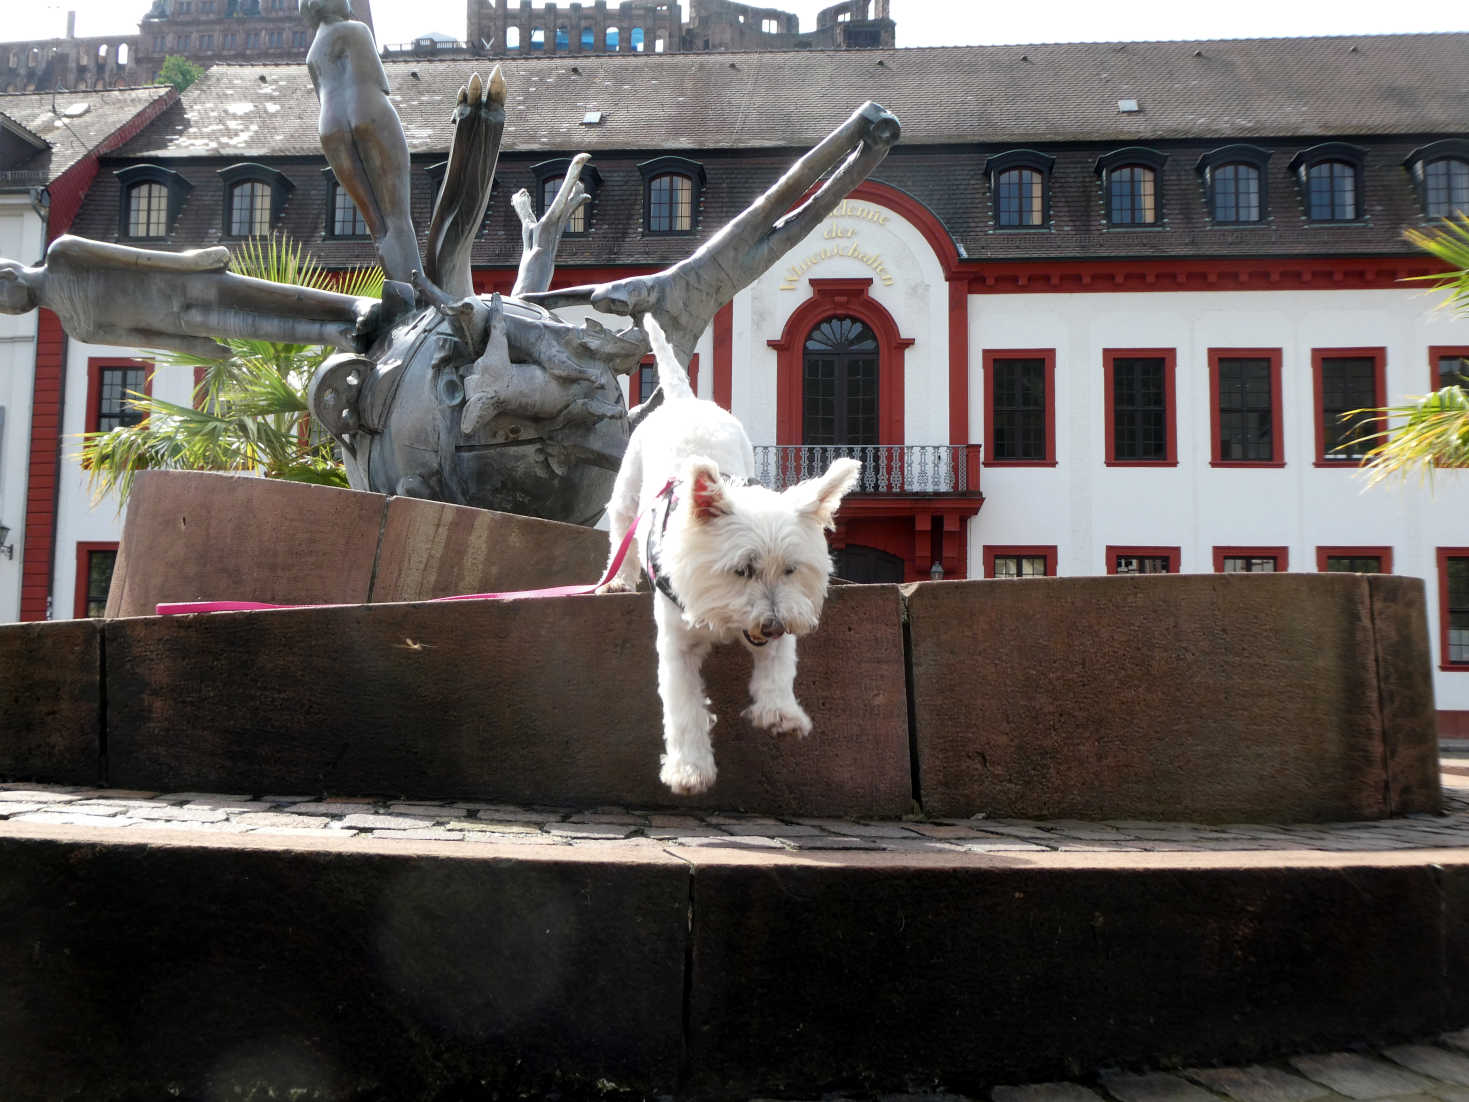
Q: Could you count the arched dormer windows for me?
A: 11